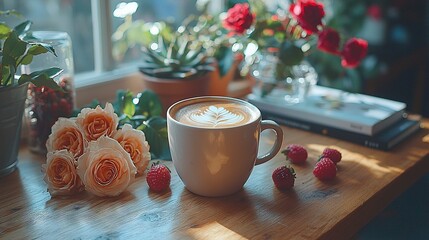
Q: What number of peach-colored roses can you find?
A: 5